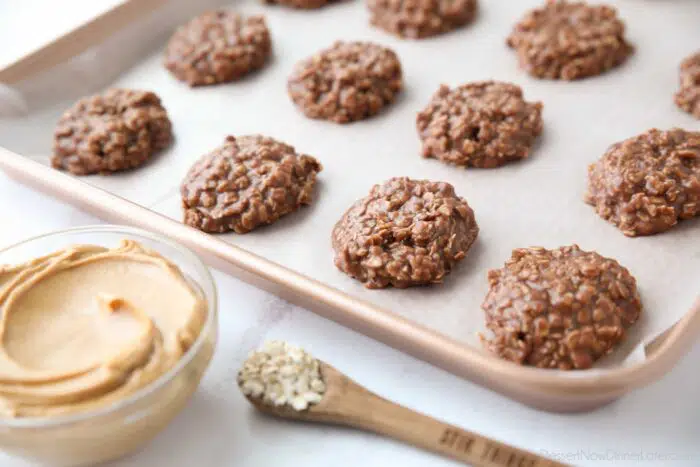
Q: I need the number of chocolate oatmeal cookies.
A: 12